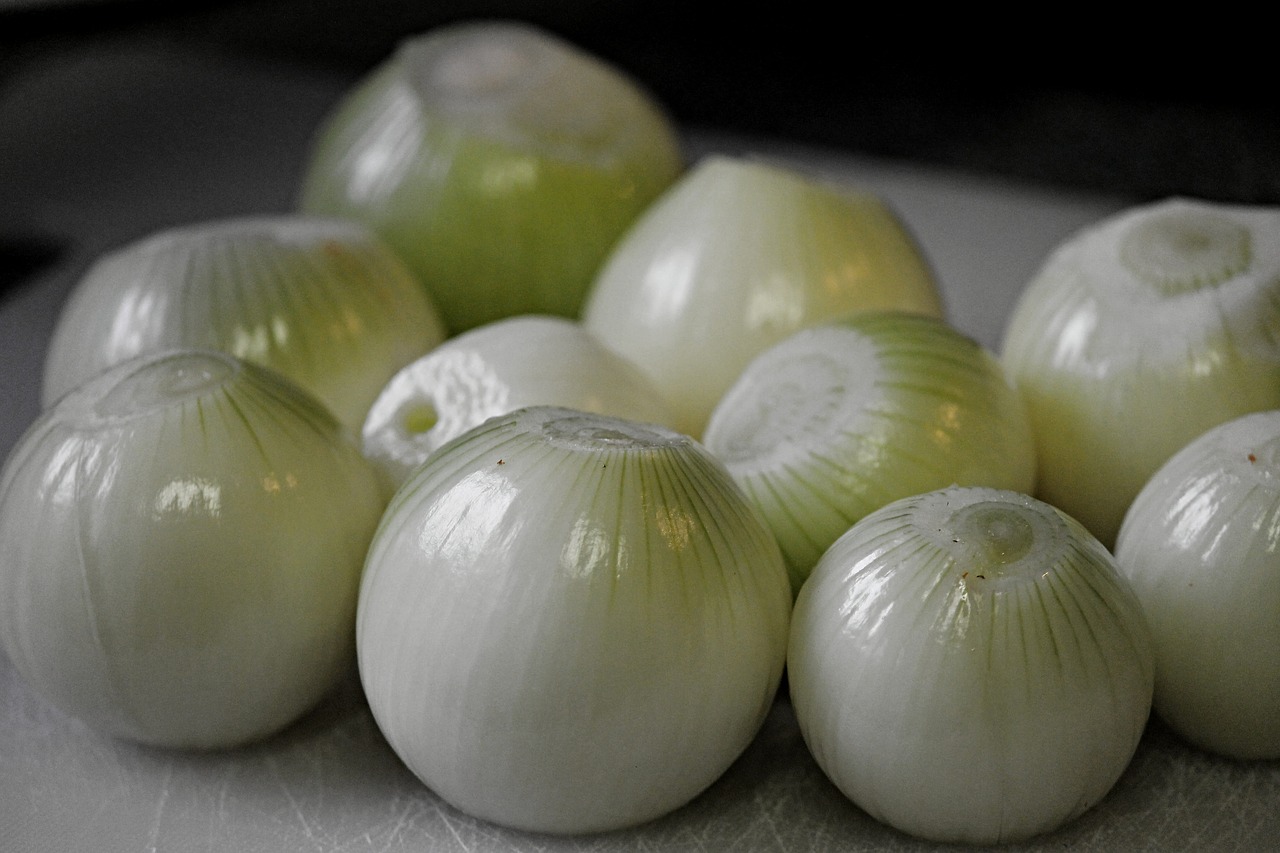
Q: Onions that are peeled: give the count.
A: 10